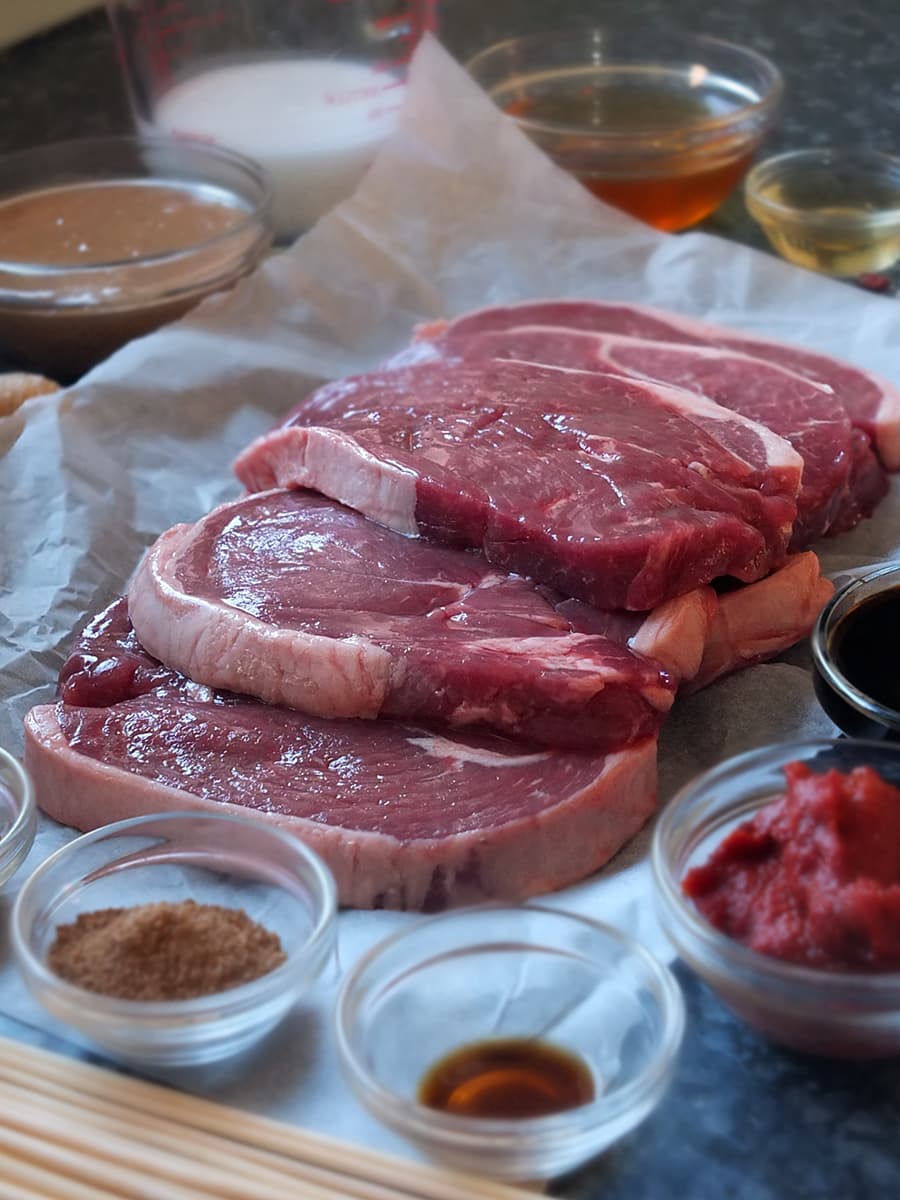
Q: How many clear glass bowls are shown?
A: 8